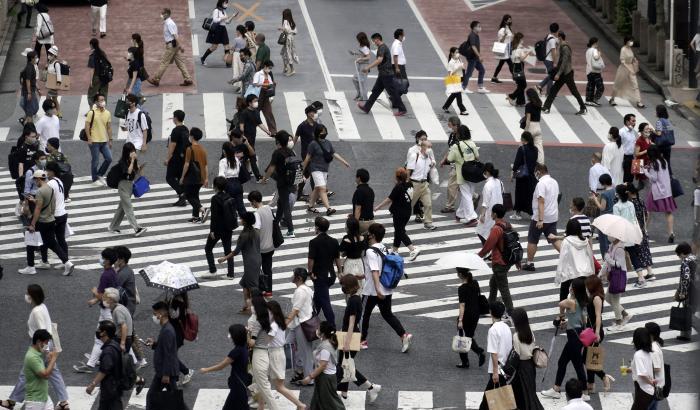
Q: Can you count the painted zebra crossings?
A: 3